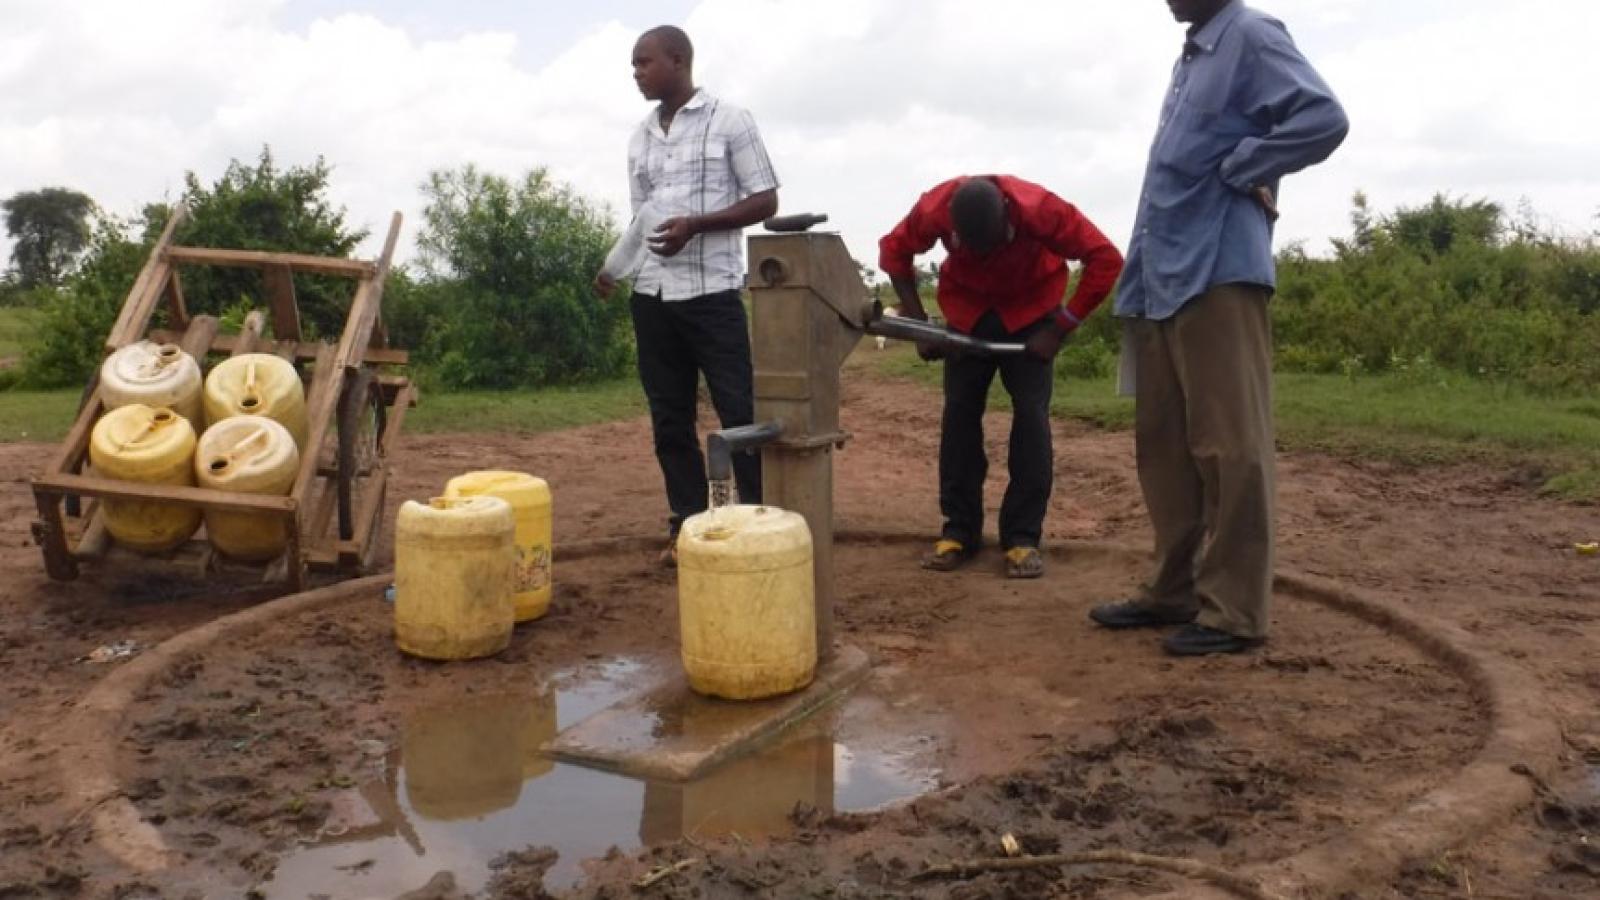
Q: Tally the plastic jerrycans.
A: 7